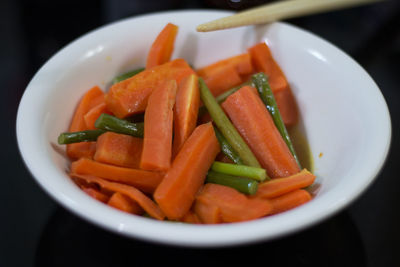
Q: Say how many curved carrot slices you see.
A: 1